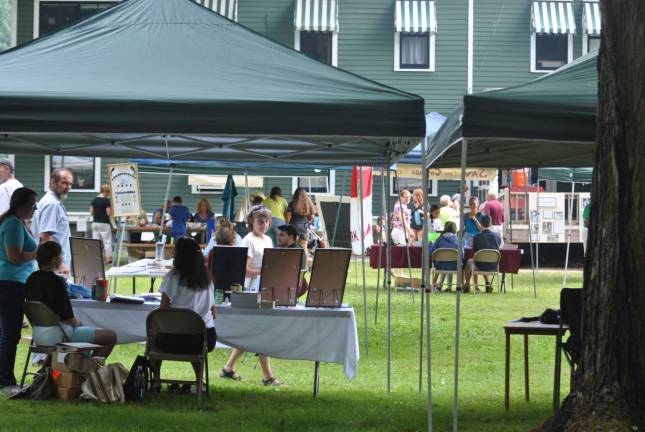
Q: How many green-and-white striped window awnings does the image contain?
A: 5